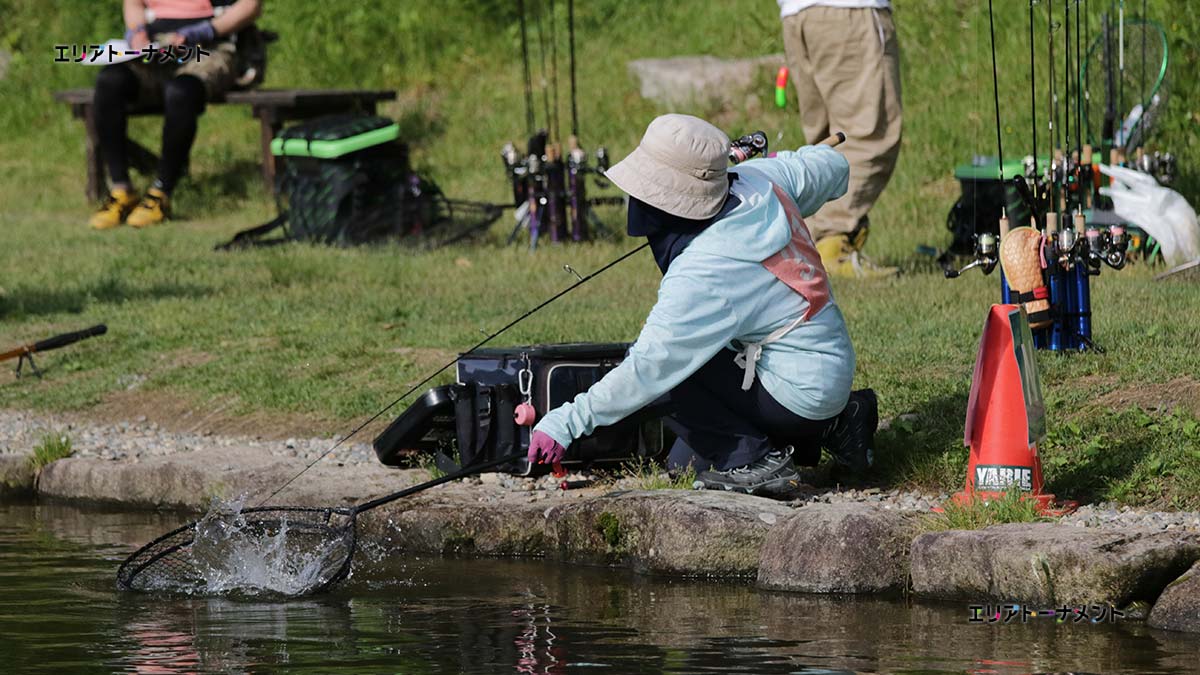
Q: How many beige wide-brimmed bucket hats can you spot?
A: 1